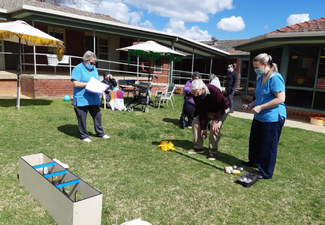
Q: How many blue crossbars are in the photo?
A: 3